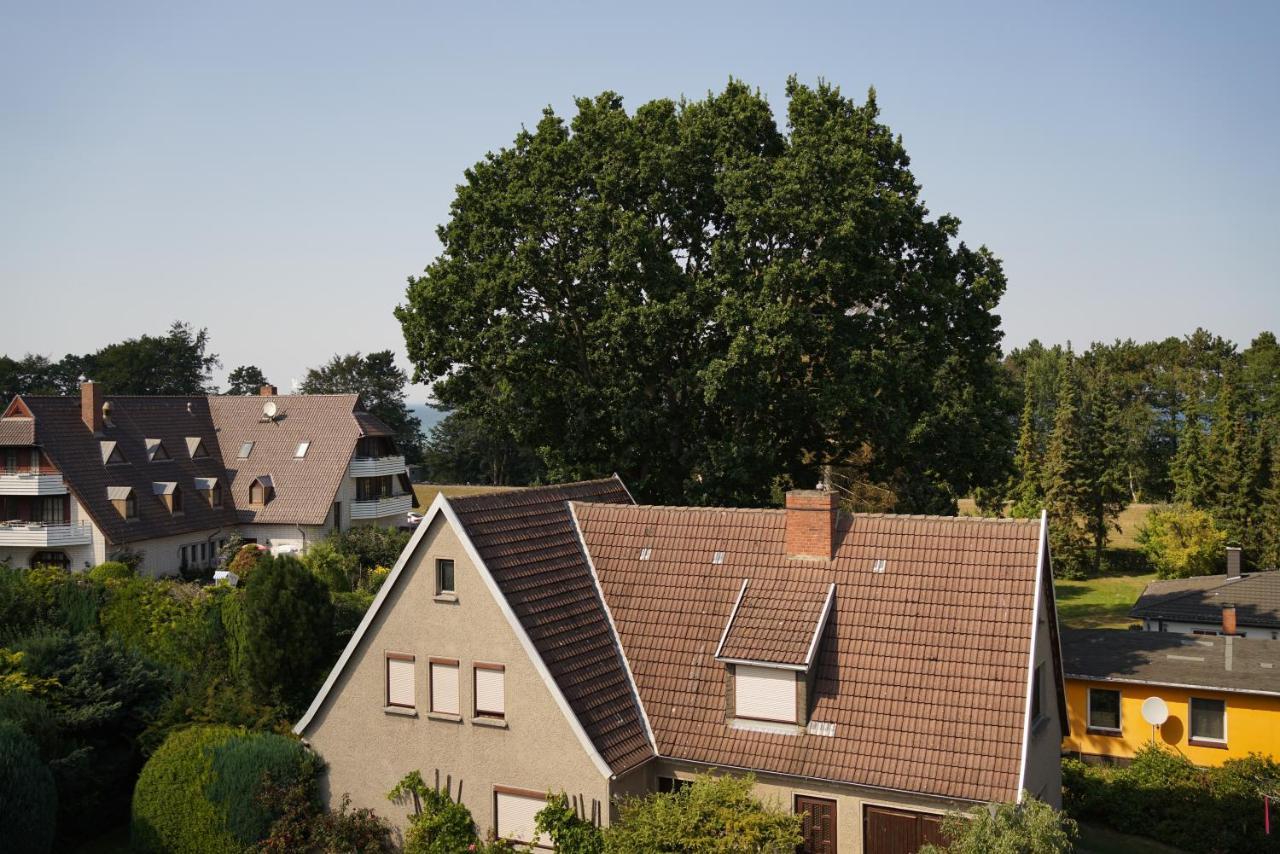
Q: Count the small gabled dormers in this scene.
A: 7